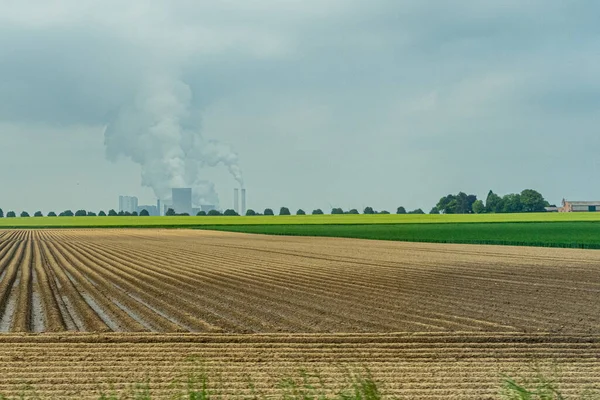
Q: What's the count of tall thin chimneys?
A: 2